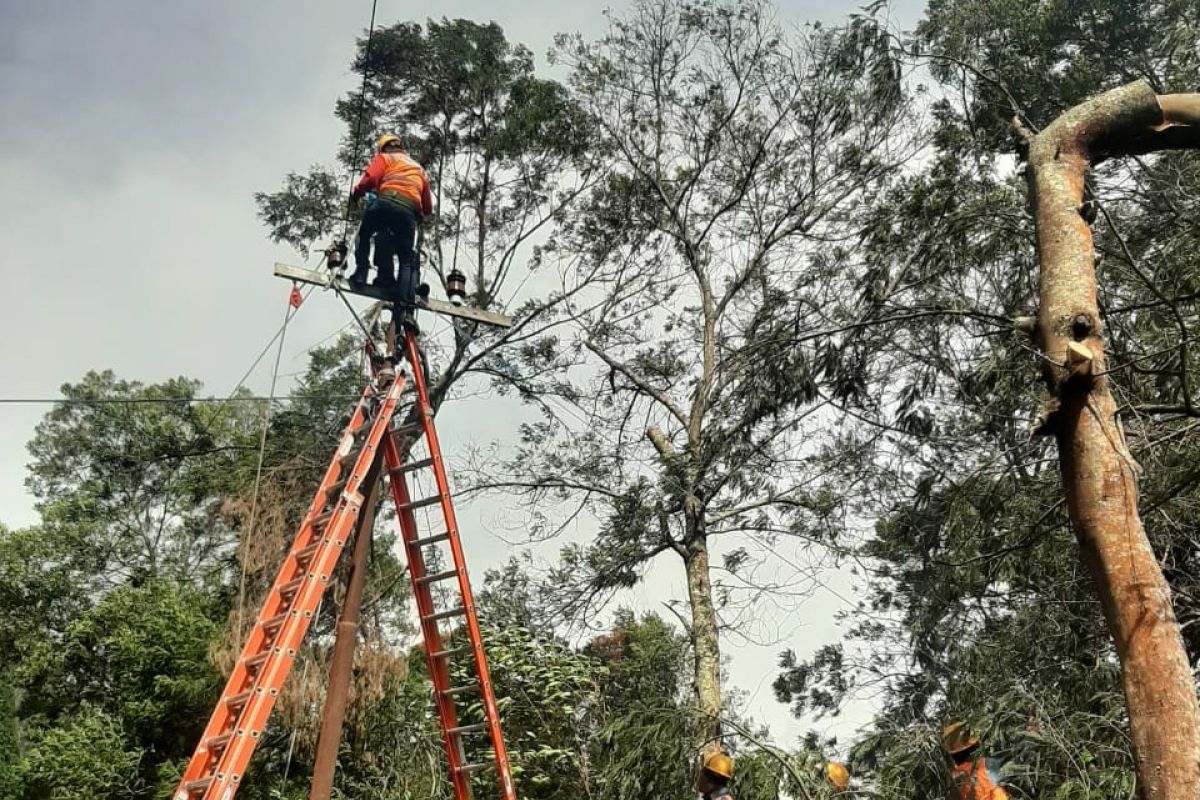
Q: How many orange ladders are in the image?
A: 2